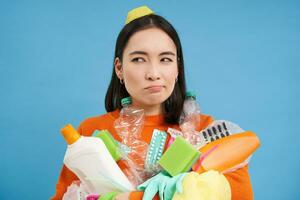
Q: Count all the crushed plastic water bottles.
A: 2